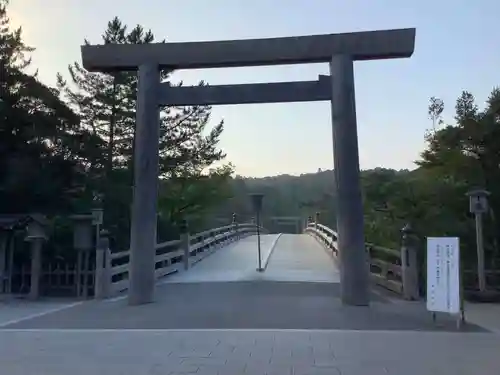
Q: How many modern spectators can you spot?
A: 0